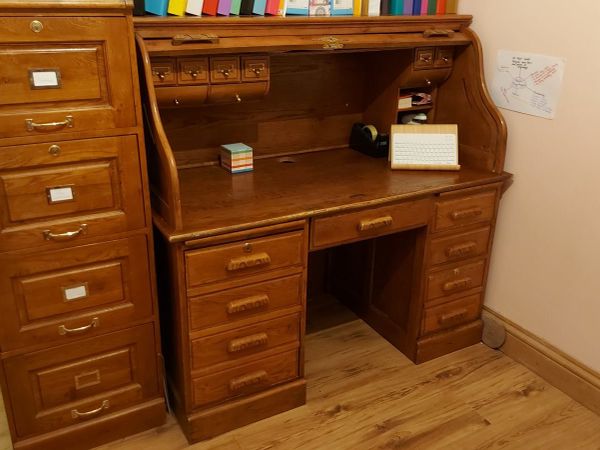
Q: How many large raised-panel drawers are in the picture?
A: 4